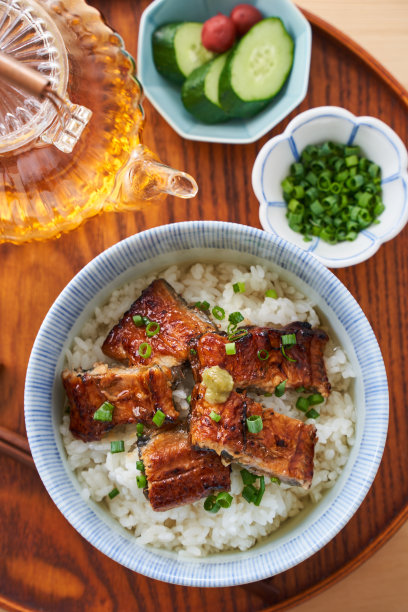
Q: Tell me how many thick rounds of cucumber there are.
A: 3